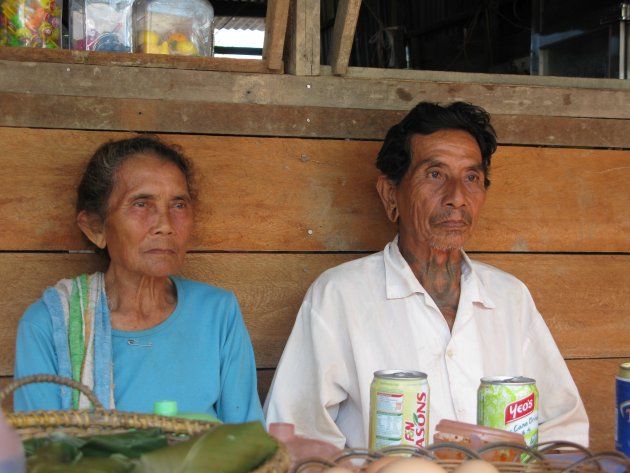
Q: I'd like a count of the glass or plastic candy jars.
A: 3